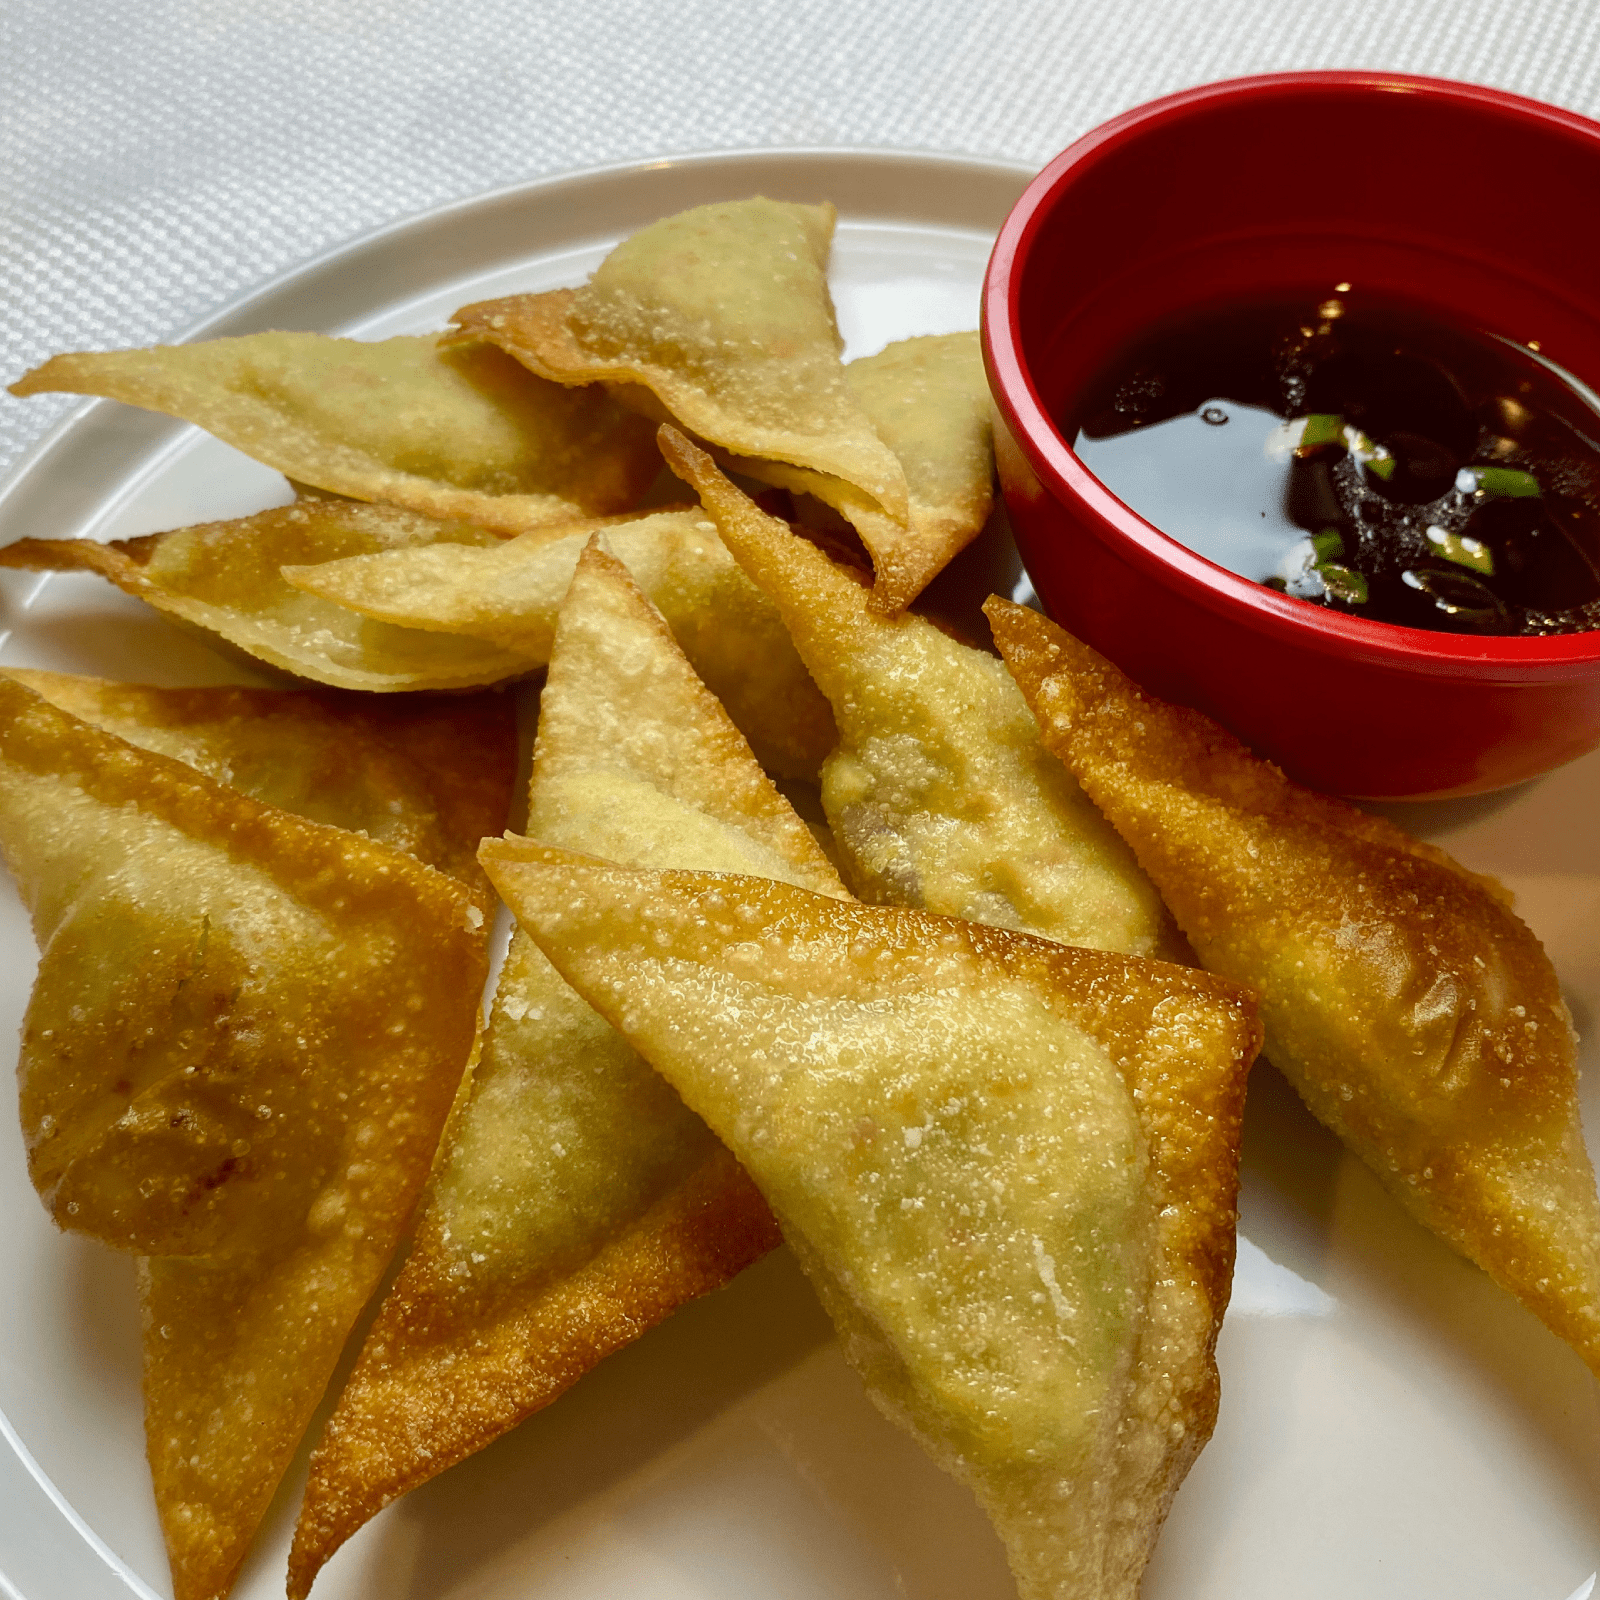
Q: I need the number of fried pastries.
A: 11